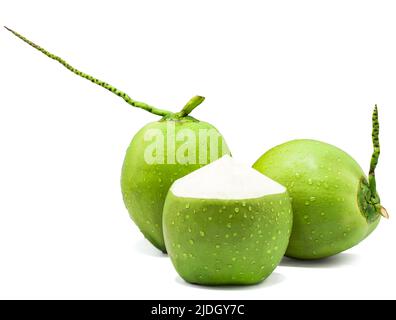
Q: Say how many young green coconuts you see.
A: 3